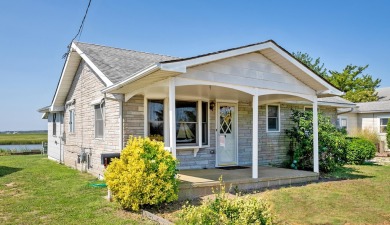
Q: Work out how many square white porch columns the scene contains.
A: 3